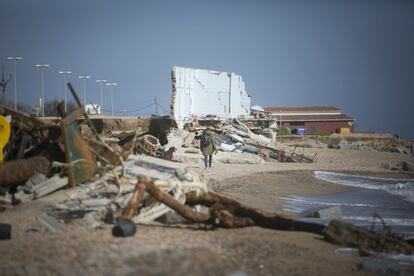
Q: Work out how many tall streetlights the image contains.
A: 6